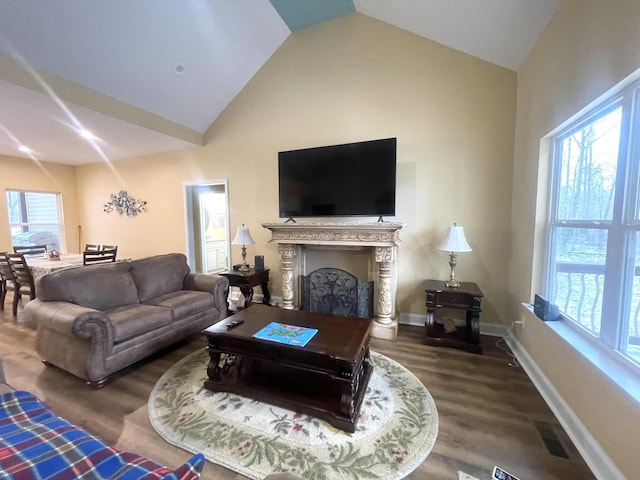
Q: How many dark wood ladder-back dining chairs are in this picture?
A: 6